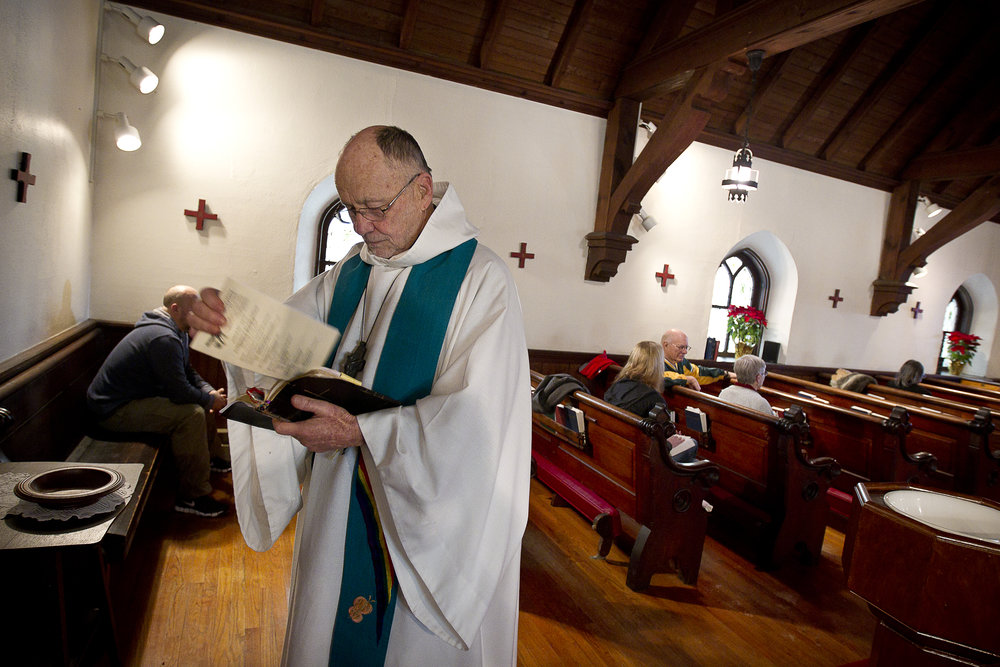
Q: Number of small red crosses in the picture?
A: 6